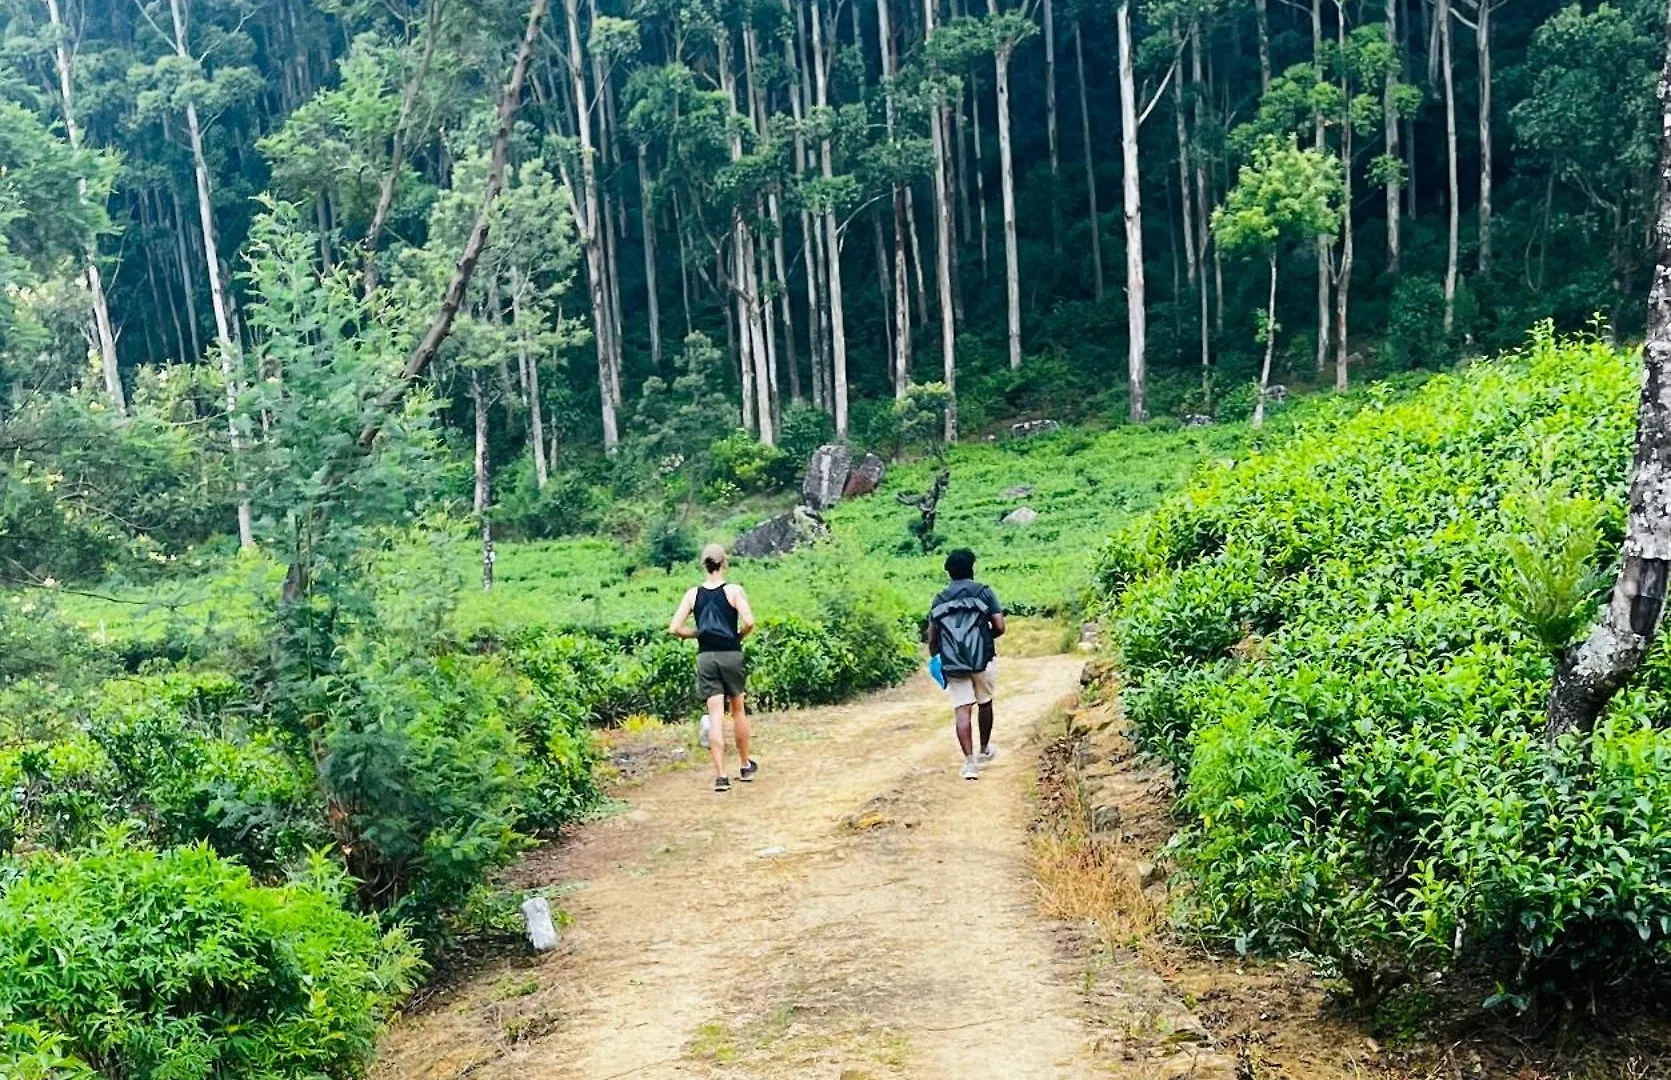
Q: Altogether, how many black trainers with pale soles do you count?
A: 2